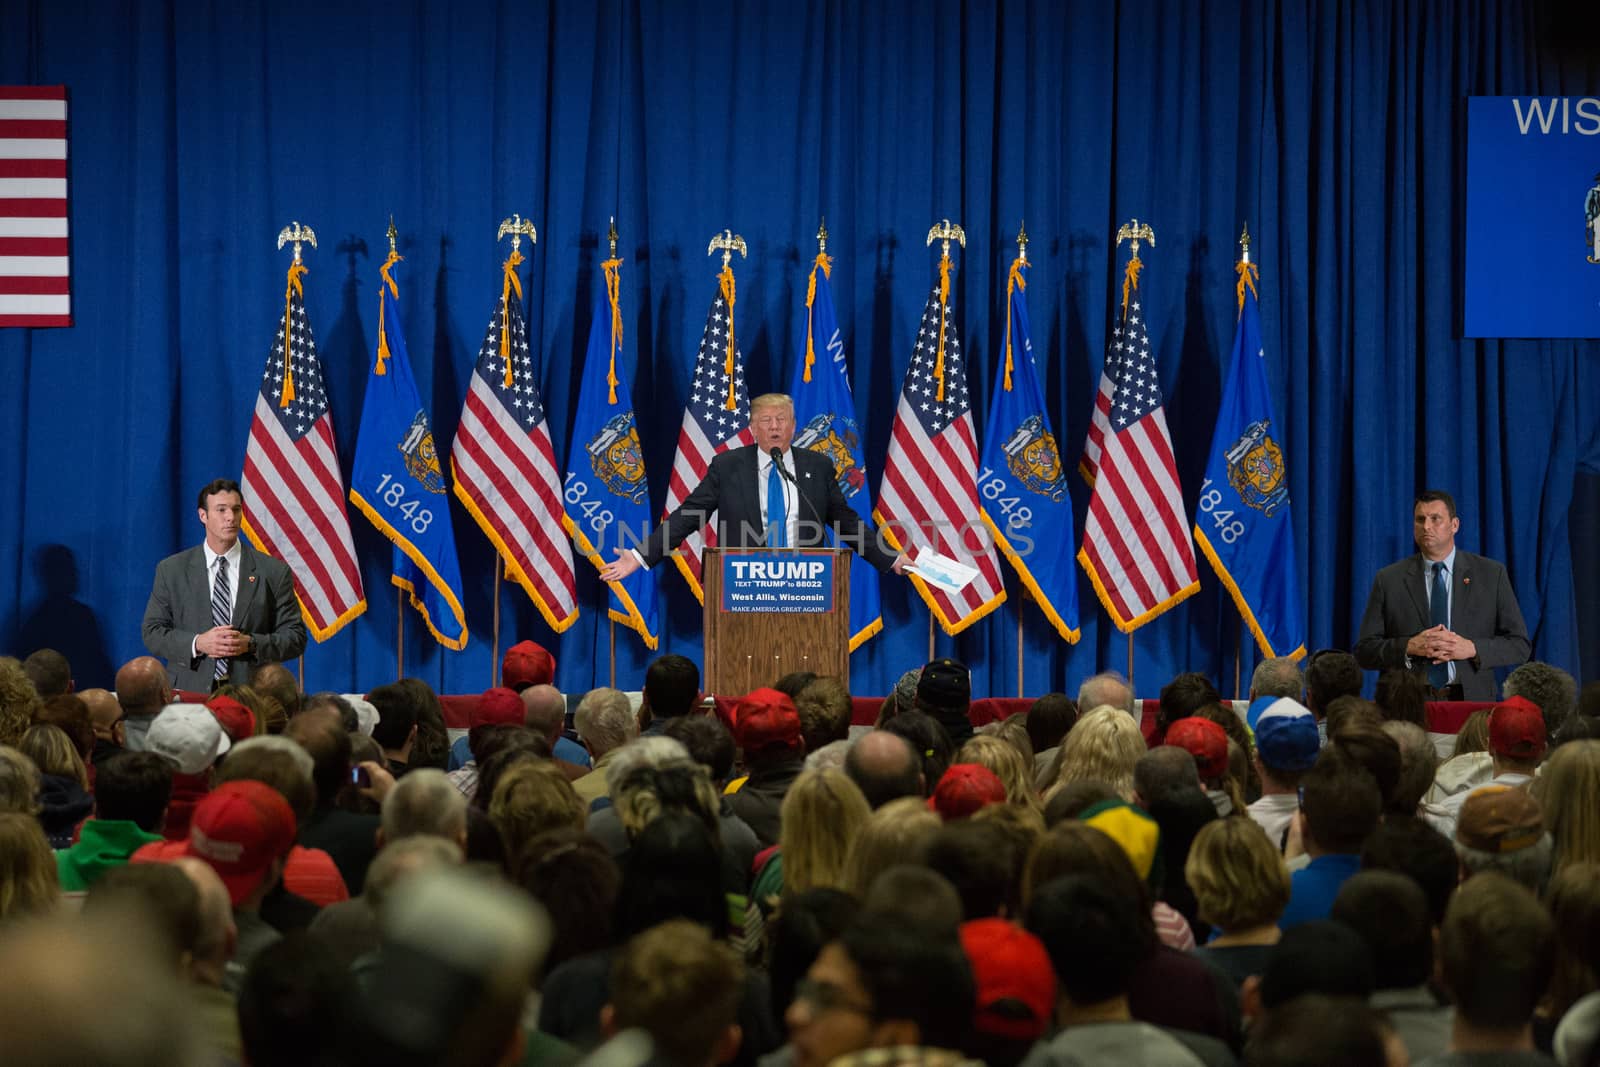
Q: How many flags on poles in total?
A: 10